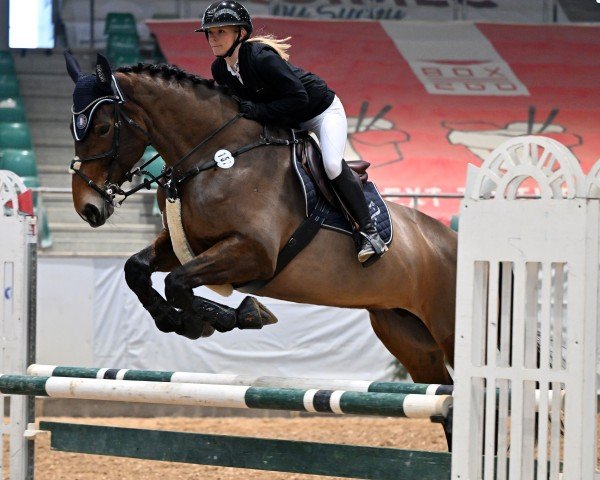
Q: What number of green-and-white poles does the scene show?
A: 2